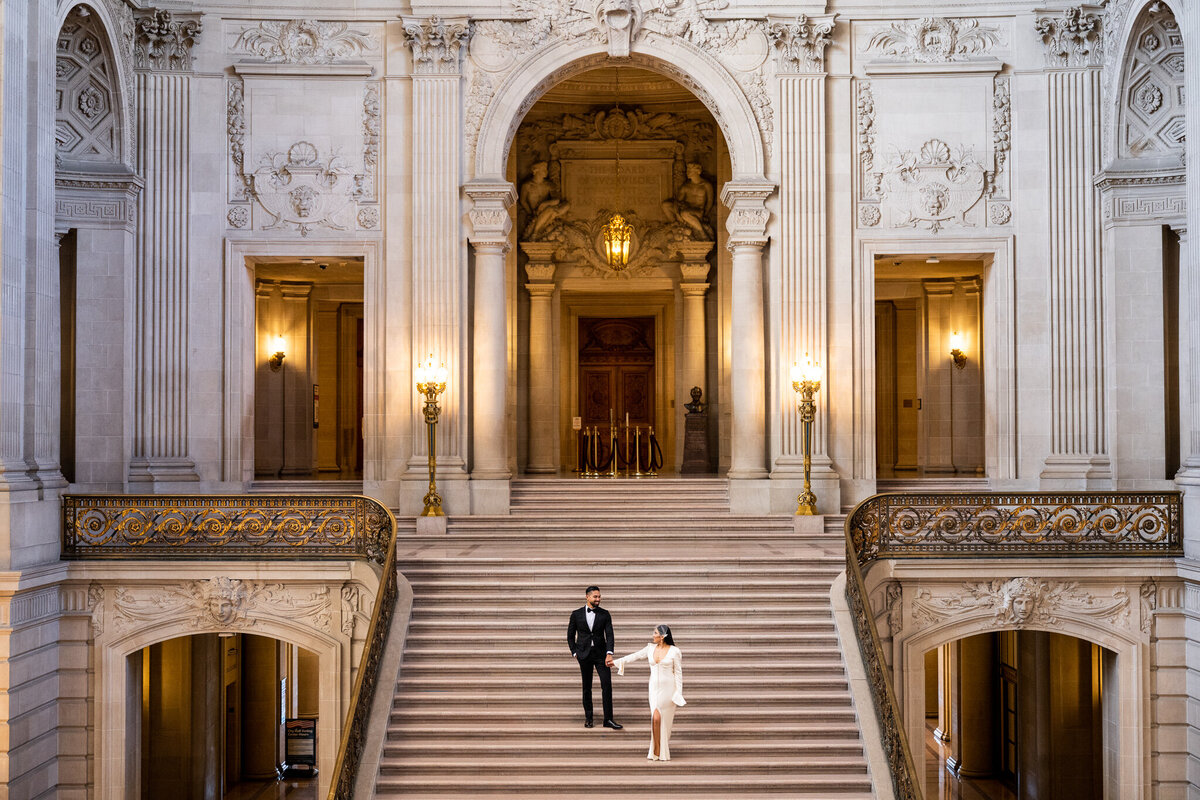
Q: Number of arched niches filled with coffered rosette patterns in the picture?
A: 2